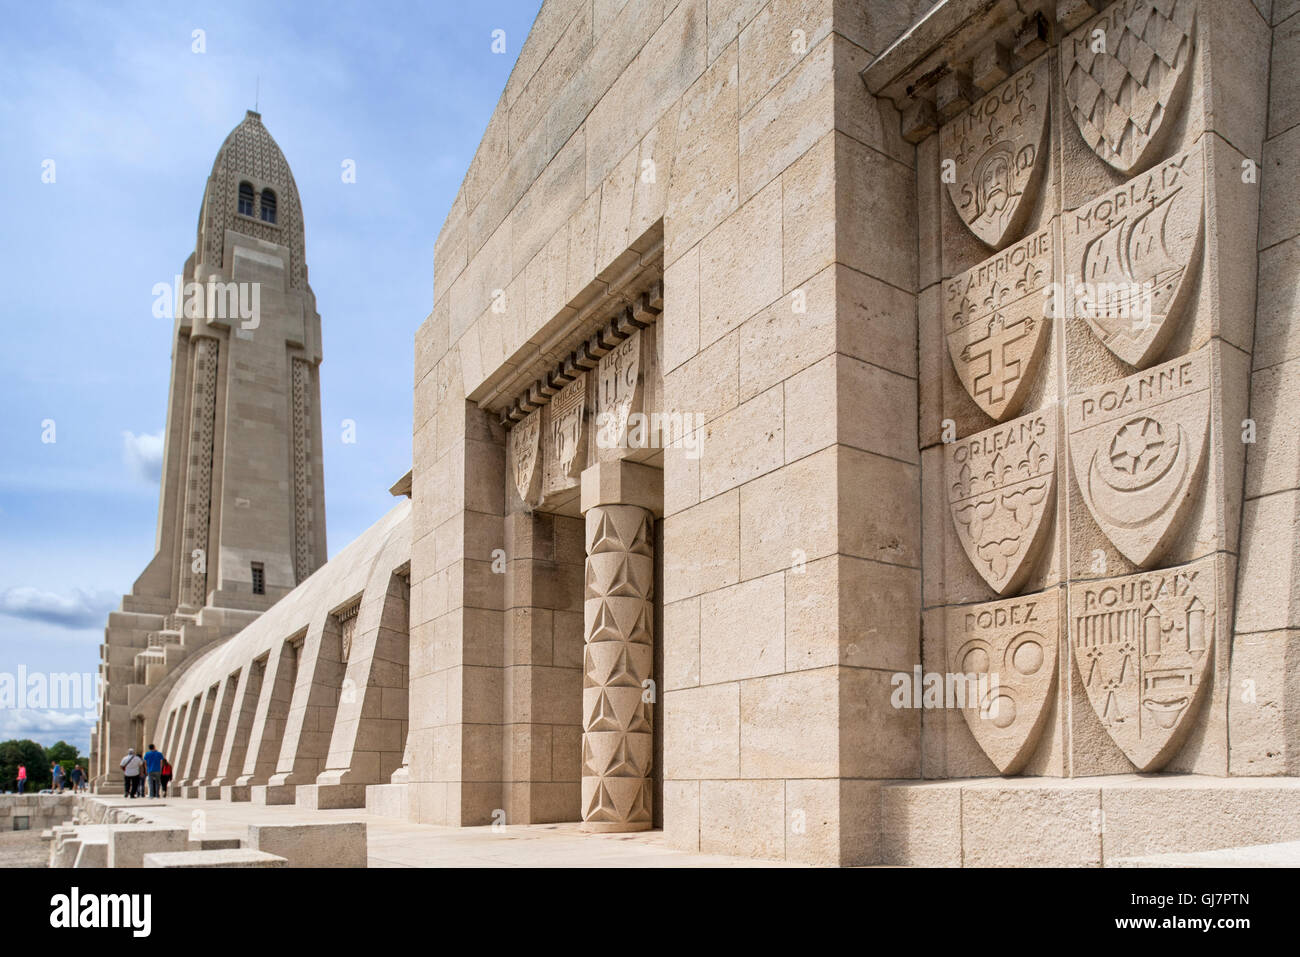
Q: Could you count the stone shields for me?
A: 11